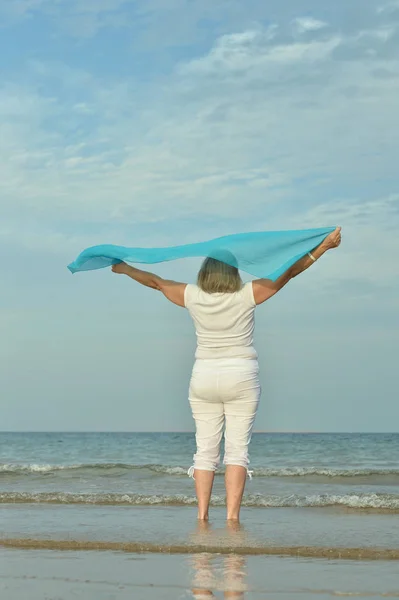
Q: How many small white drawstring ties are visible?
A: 2